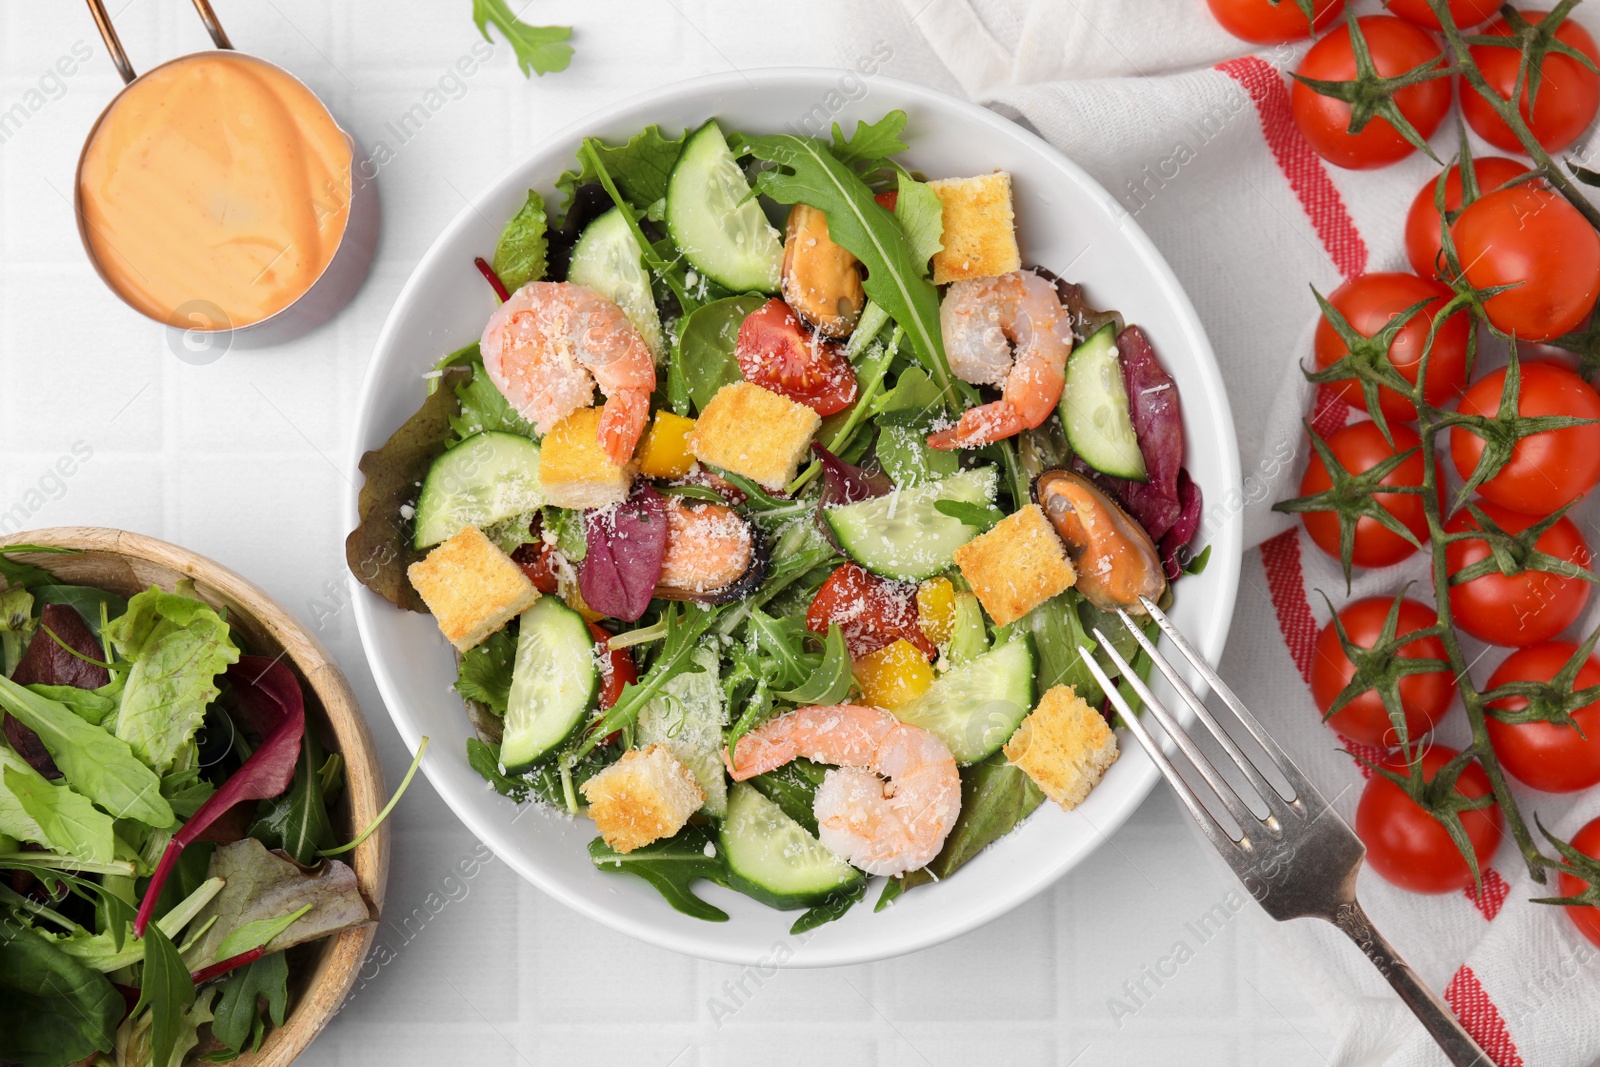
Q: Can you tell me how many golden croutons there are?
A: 7